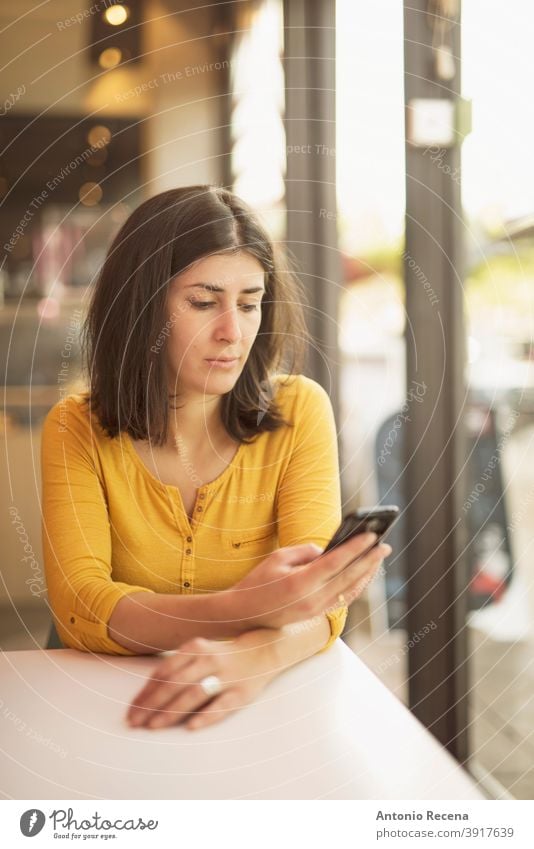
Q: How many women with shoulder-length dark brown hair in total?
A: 1